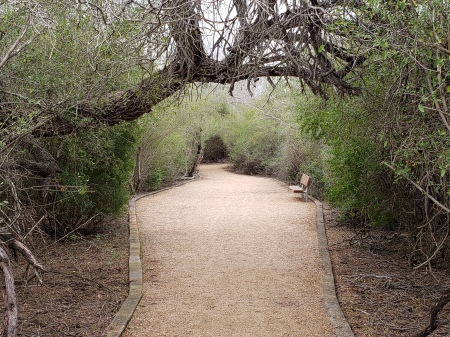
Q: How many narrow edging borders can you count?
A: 2